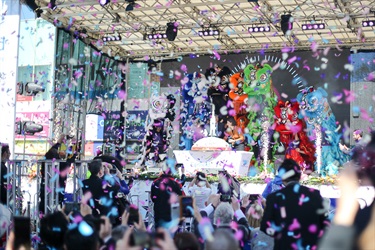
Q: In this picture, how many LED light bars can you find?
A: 6